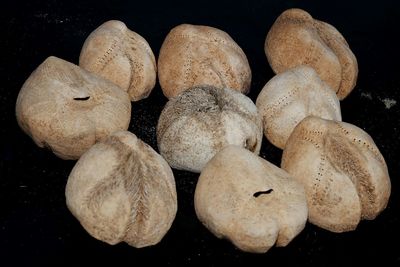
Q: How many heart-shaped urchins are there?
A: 9